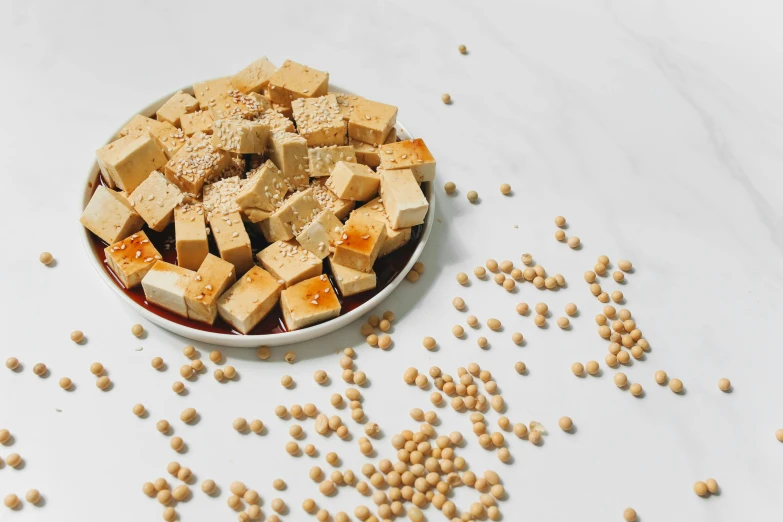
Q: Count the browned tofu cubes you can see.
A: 4